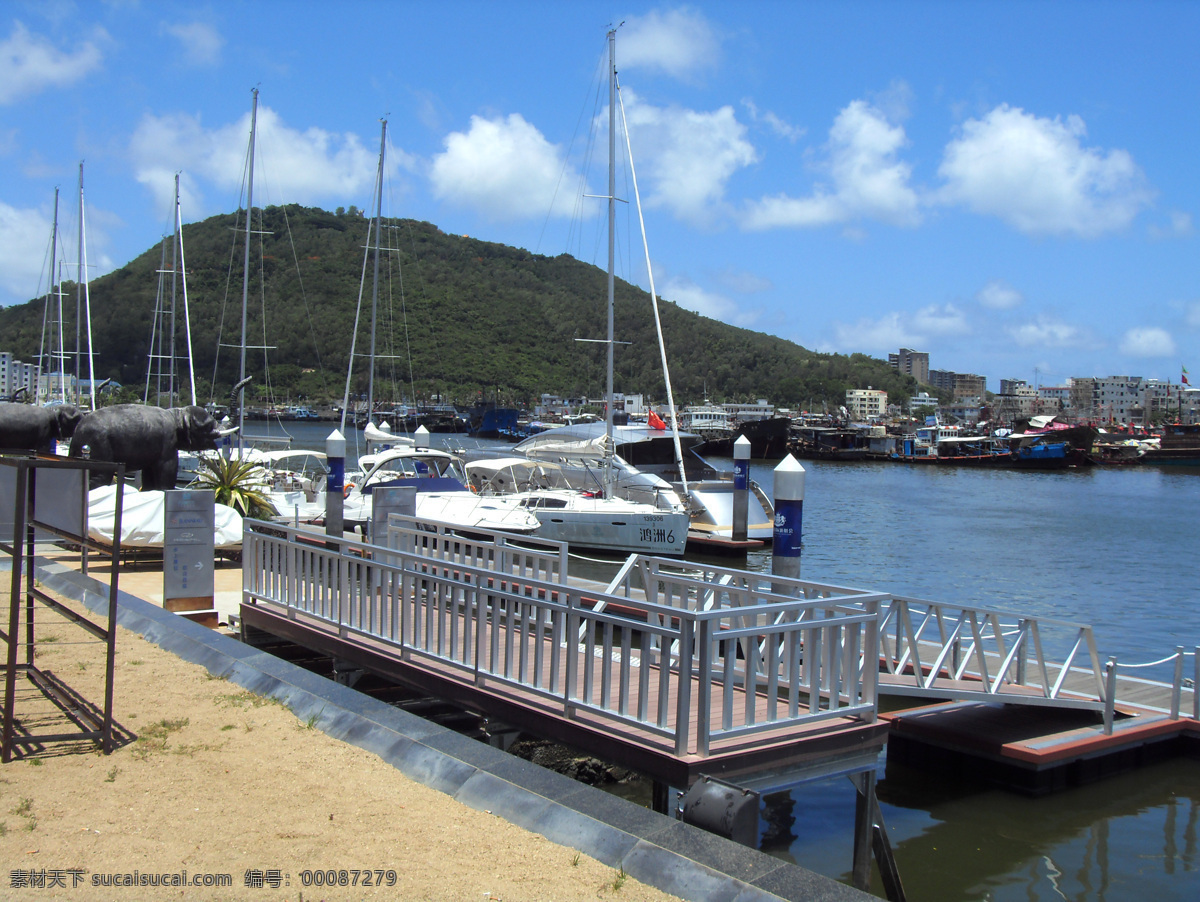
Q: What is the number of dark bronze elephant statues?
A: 2